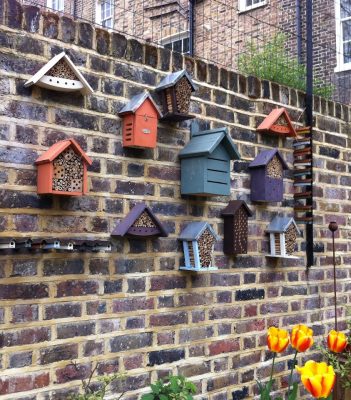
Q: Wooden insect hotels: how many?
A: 11